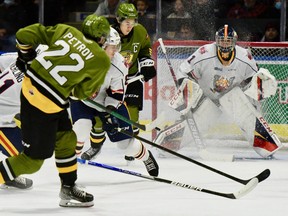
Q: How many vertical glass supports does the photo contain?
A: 3